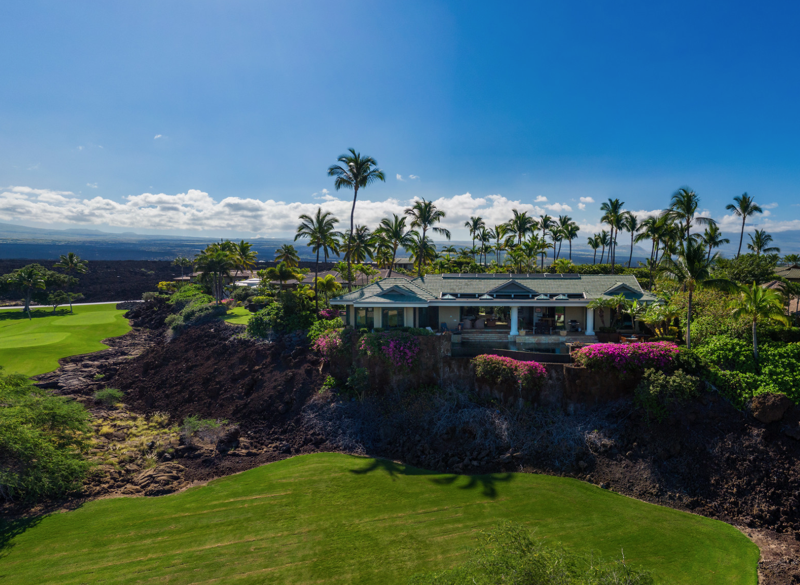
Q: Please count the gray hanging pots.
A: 0